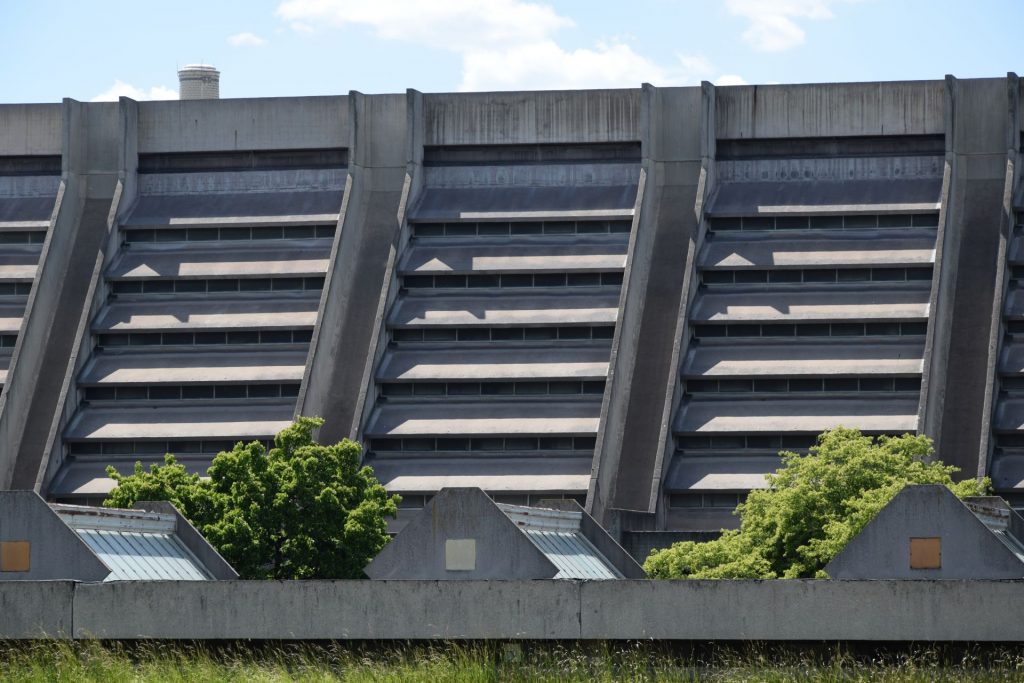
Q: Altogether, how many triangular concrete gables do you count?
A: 3